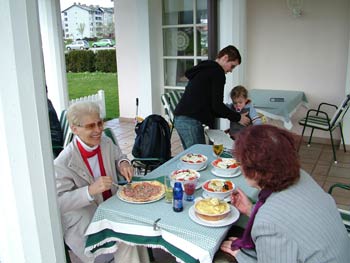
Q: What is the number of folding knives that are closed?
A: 0